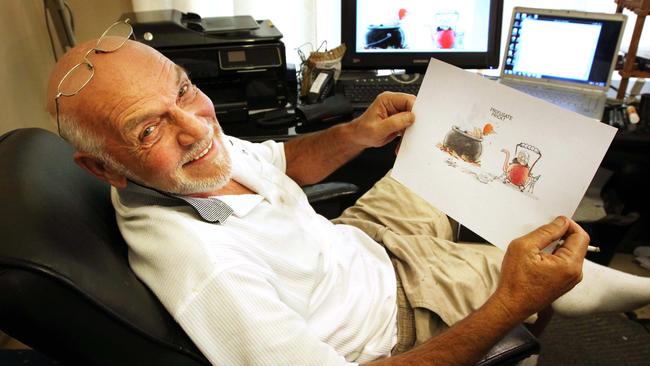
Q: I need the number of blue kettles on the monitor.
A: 0